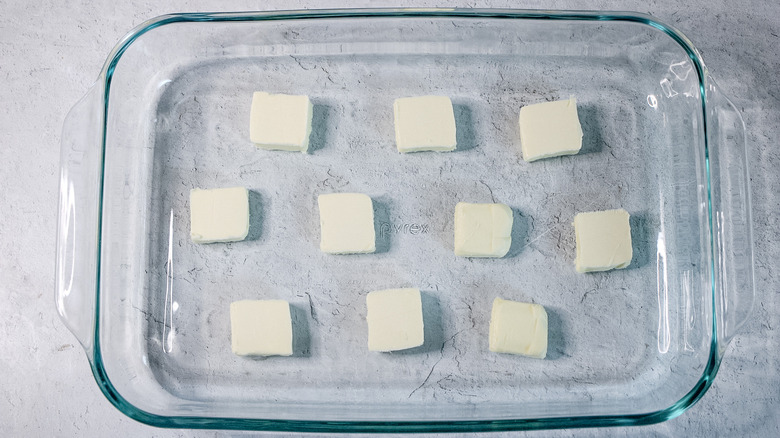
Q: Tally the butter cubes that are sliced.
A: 10